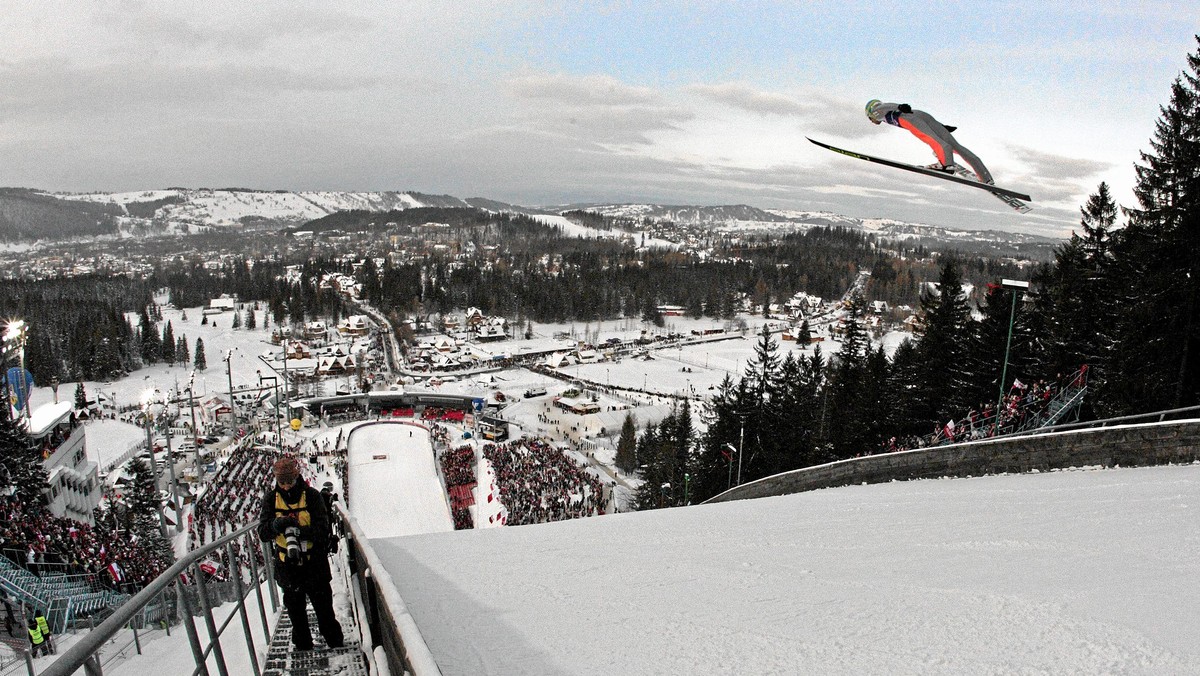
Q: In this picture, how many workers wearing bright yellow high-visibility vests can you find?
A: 2